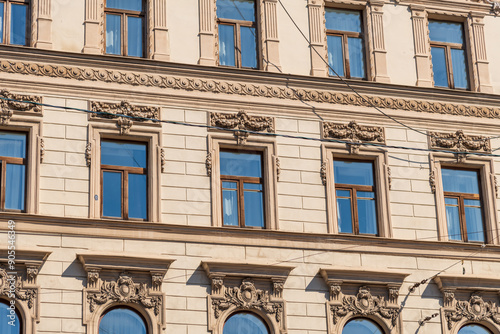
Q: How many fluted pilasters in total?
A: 9